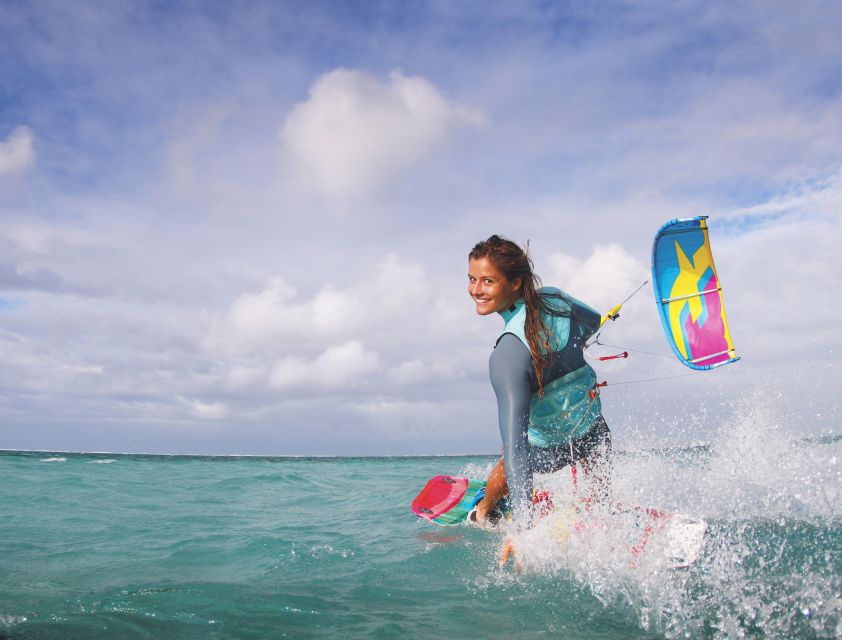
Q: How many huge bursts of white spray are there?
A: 1